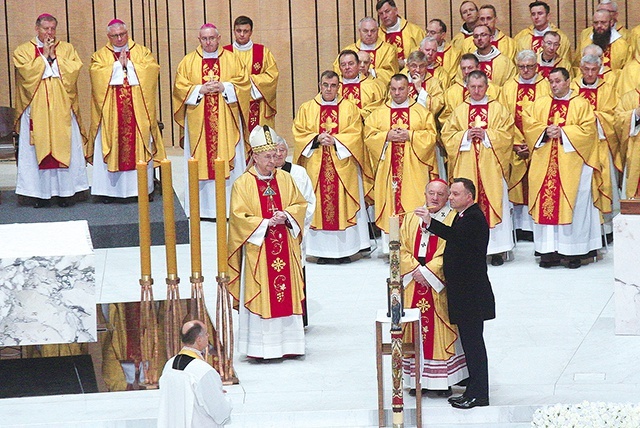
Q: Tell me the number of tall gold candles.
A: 4